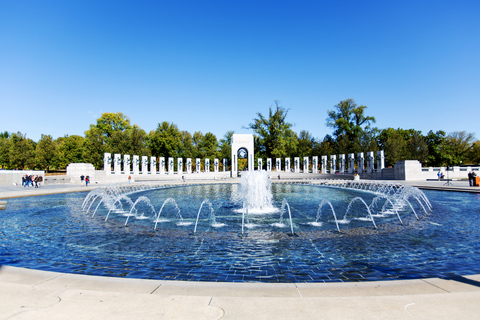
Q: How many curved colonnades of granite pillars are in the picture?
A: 2